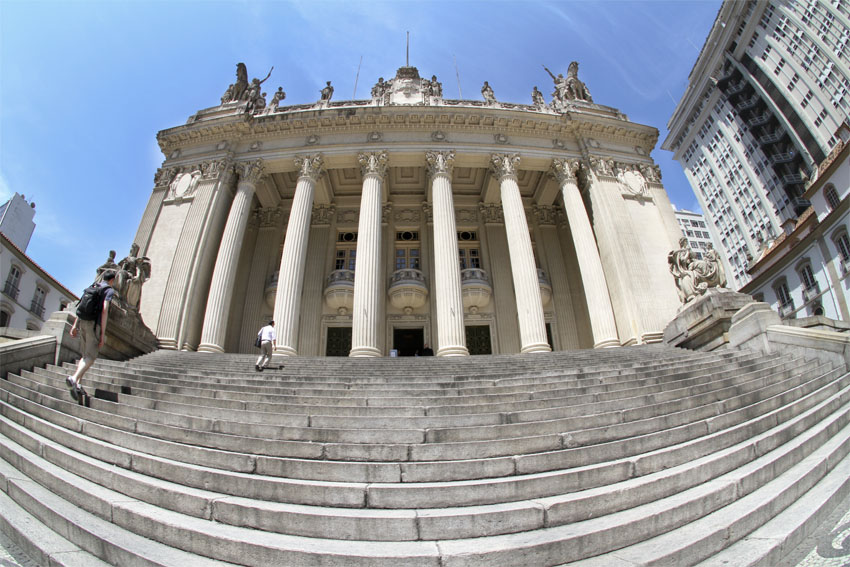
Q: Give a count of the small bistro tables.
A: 0